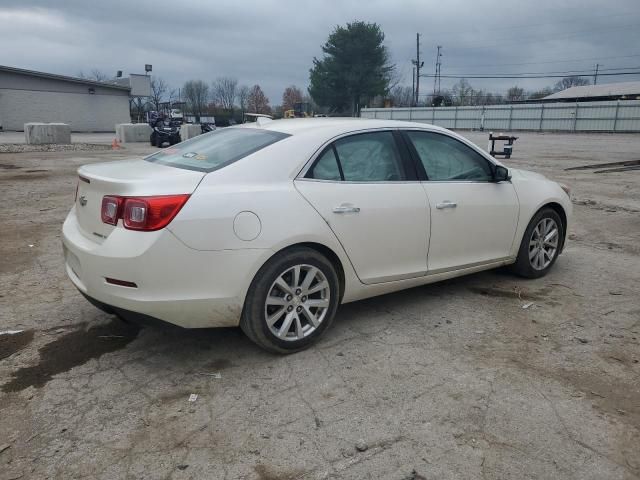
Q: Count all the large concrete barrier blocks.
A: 3